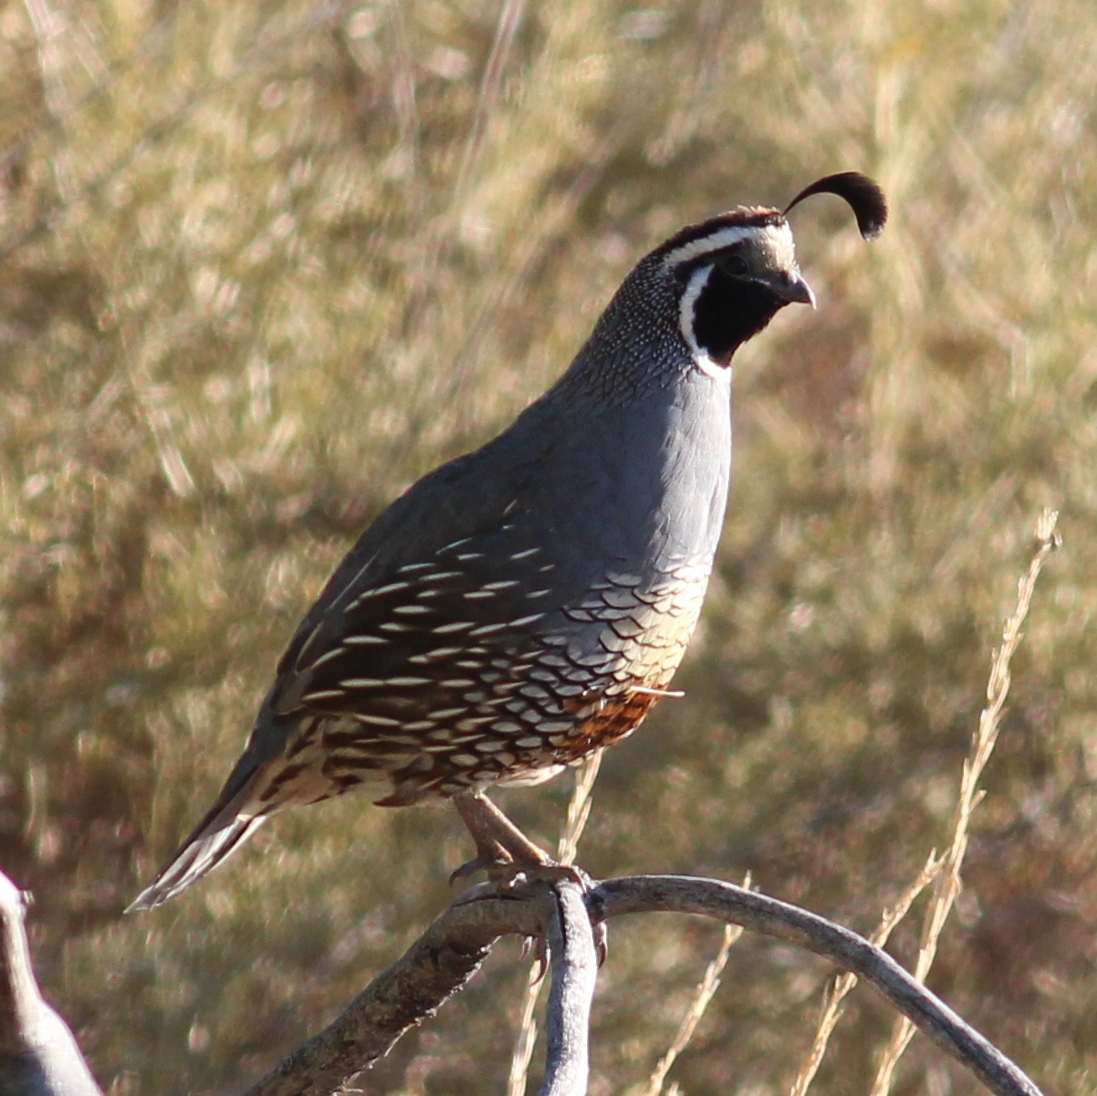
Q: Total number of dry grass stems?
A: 4